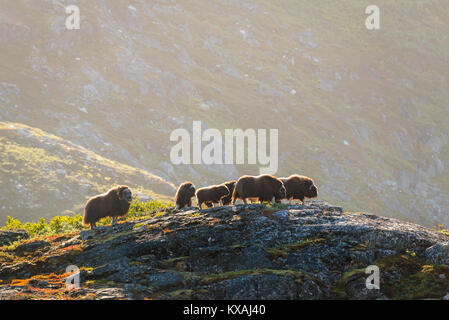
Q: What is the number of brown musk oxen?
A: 6